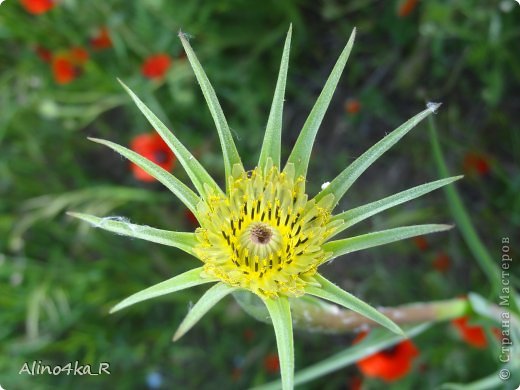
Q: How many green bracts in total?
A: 13